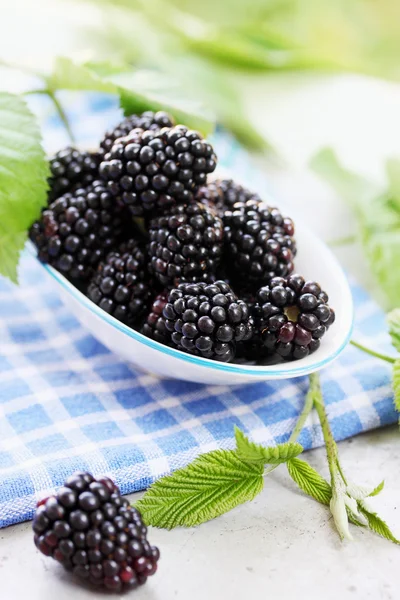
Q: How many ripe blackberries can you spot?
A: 12